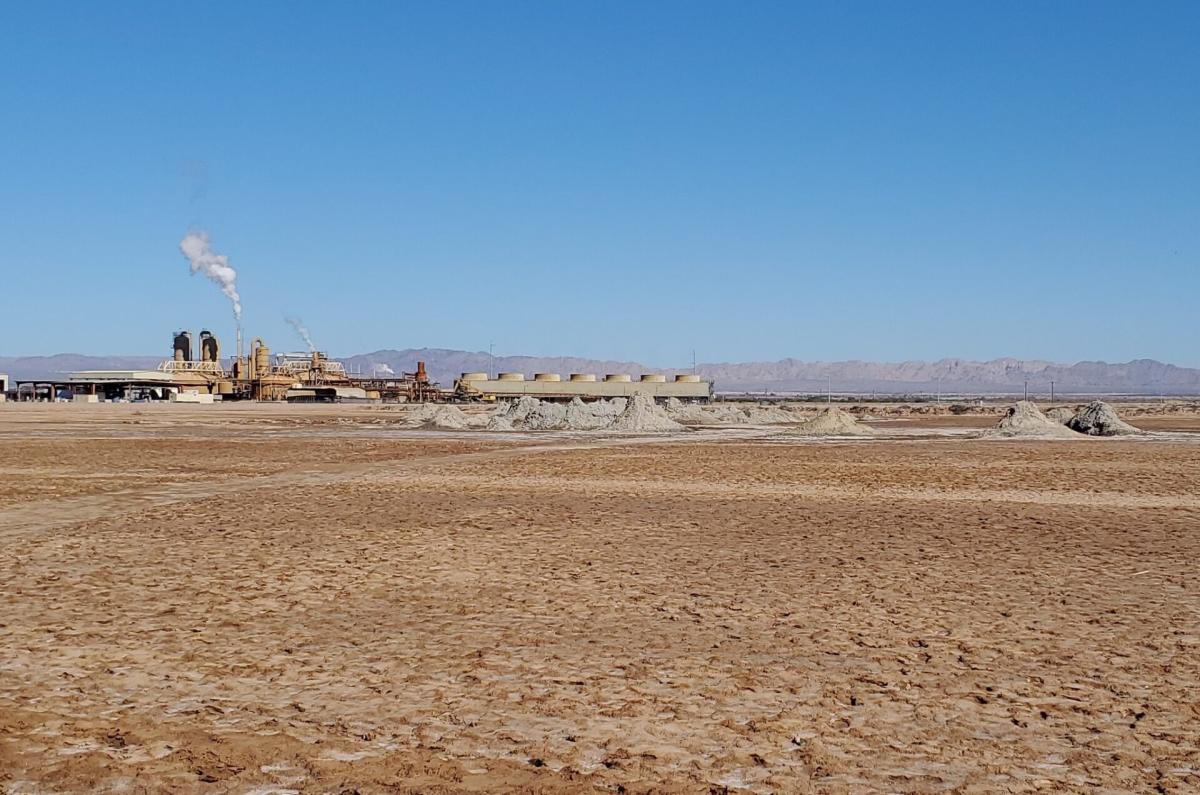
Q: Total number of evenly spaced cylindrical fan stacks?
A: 7